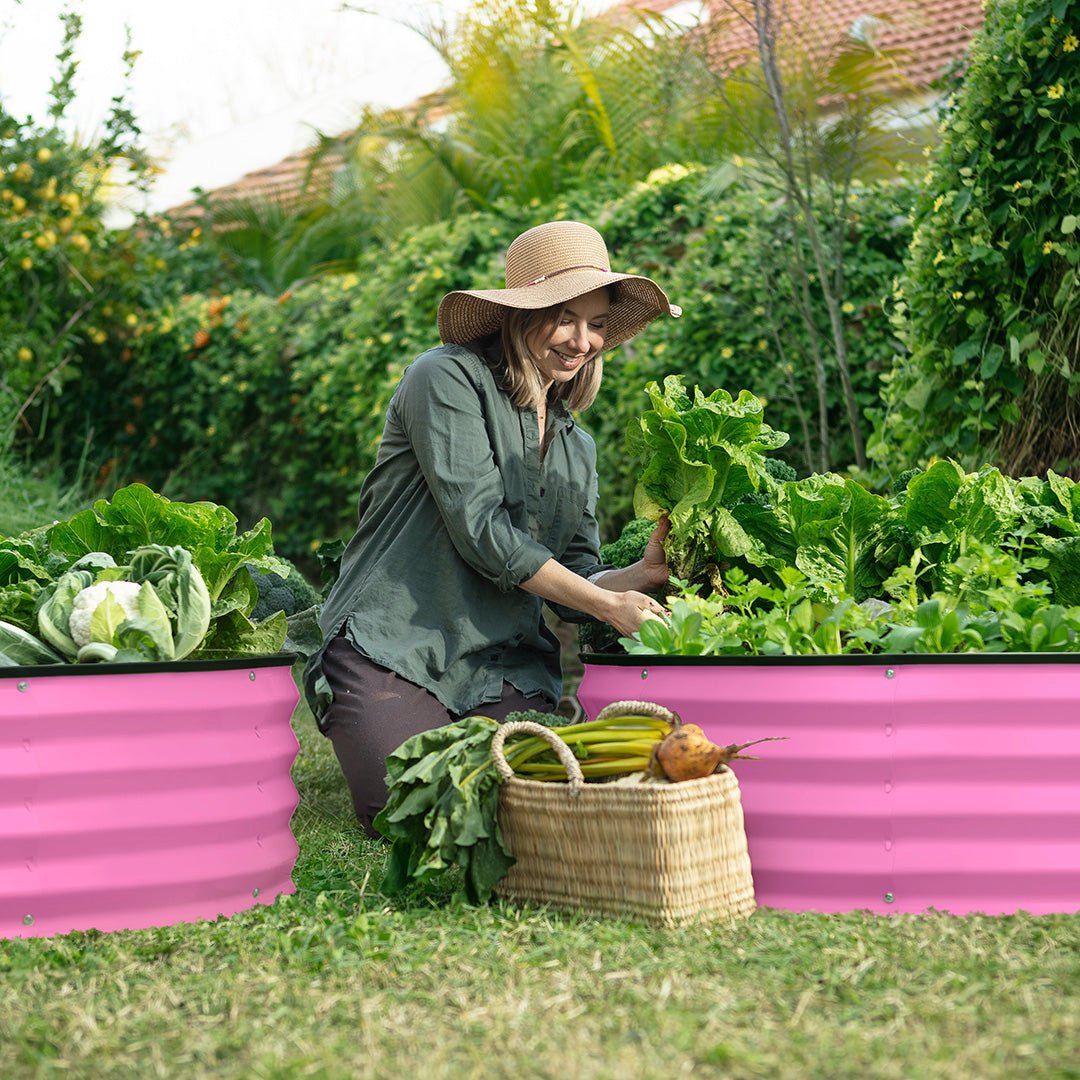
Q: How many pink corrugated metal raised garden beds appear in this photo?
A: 2